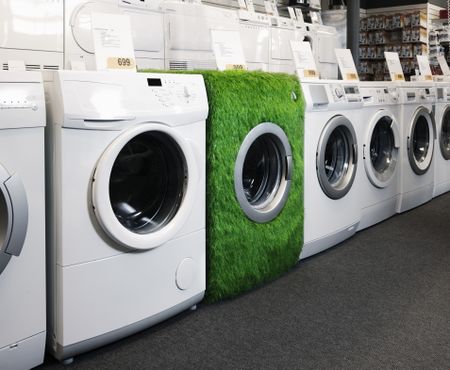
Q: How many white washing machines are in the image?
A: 6